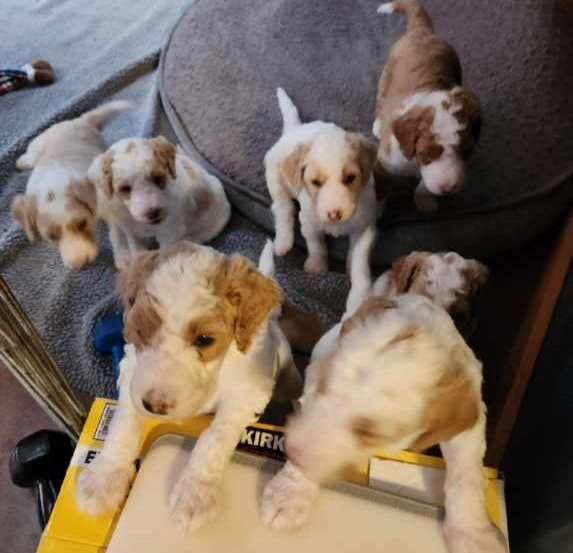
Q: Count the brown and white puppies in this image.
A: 7